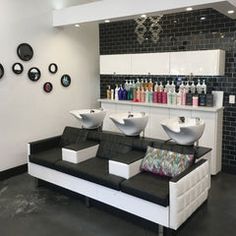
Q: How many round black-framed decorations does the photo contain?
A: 7